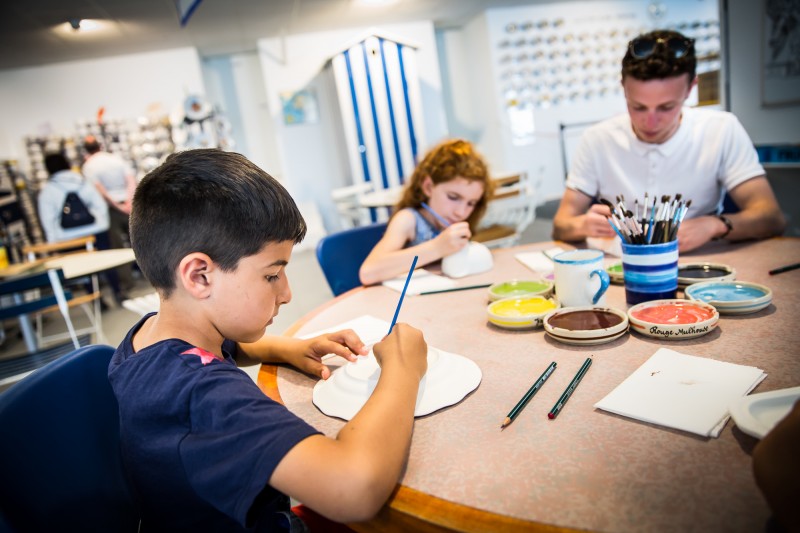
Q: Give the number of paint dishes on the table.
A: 8